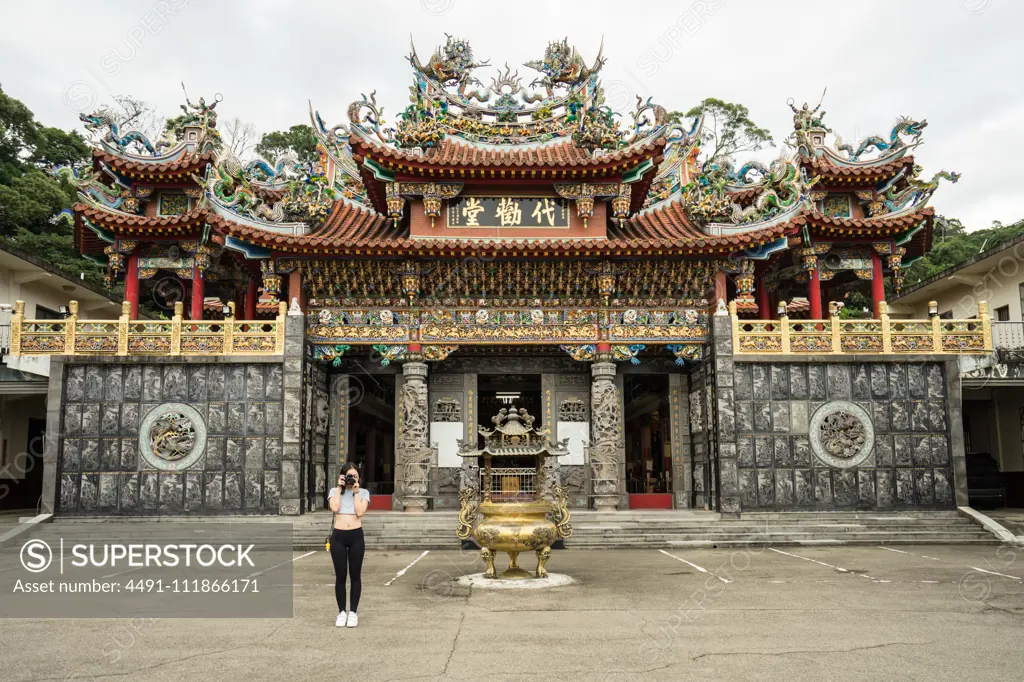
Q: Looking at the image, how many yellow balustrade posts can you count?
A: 12